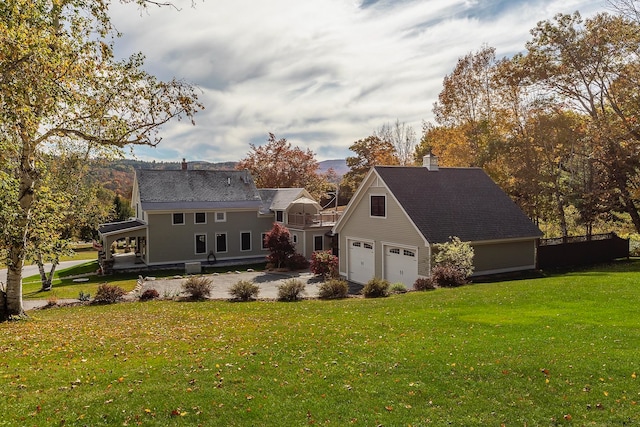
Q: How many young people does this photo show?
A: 0